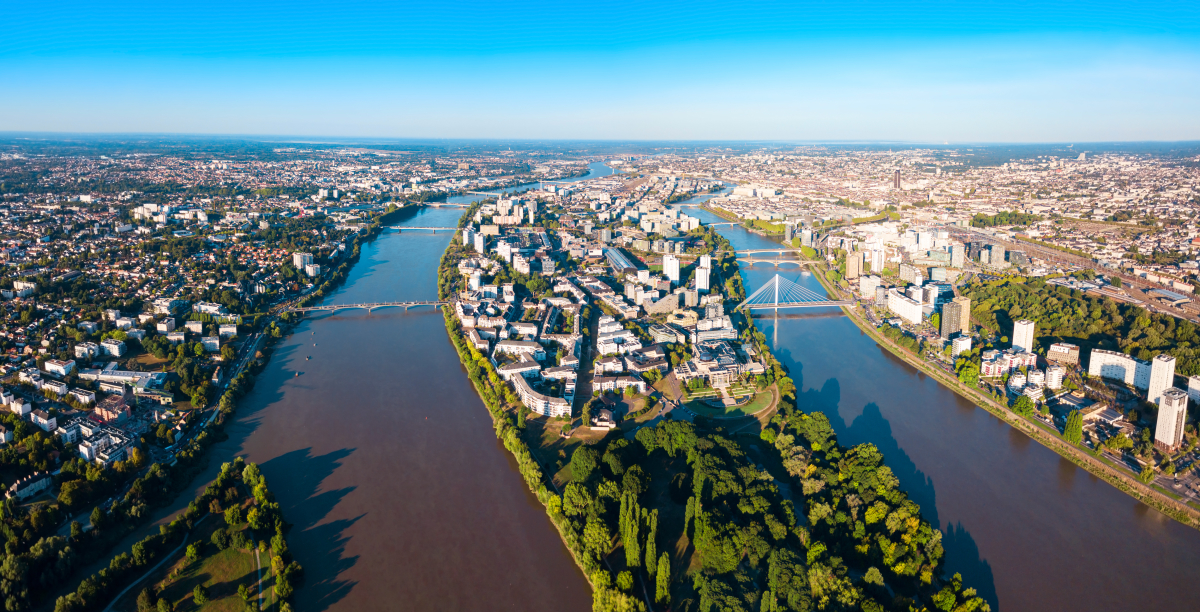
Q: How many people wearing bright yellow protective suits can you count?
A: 0